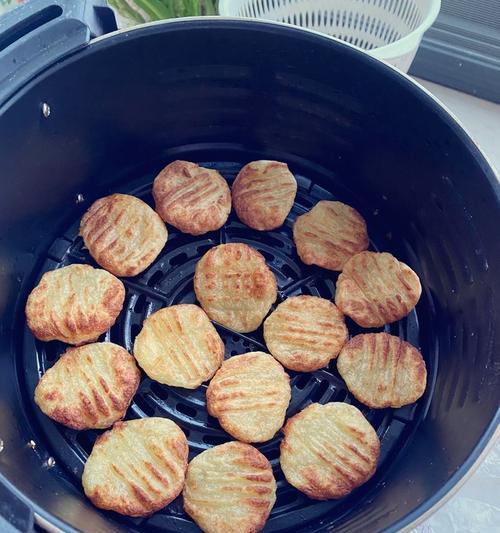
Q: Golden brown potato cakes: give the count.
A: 15